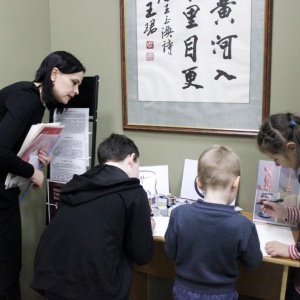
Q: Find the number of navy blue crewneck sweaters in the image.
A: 1